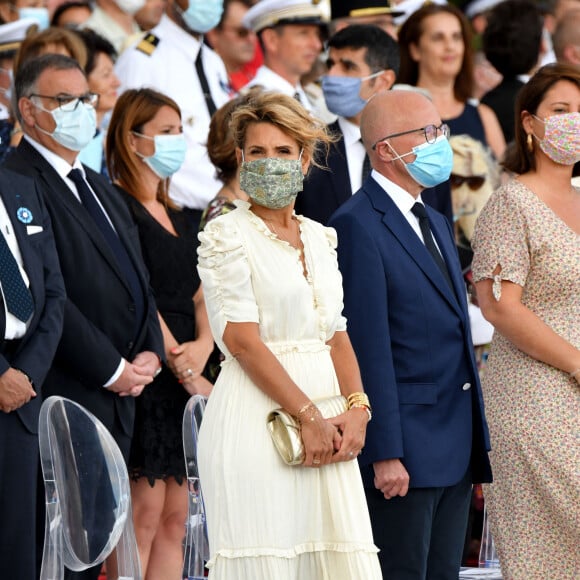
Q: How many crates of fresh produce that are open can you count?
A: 0